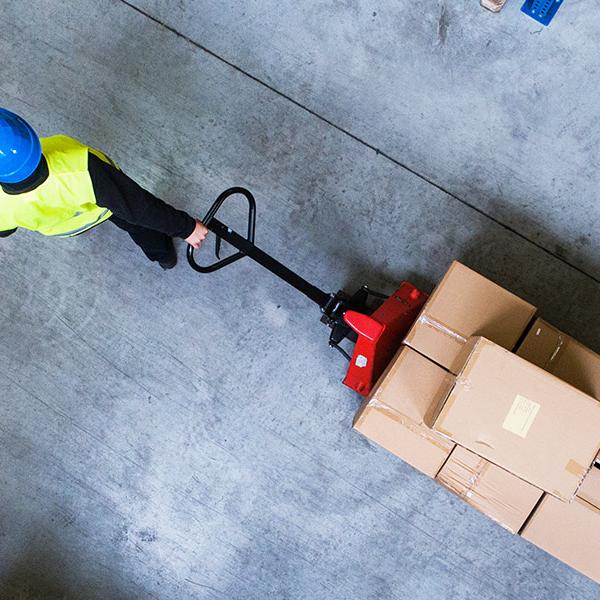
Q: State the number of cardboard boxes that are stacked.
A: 7